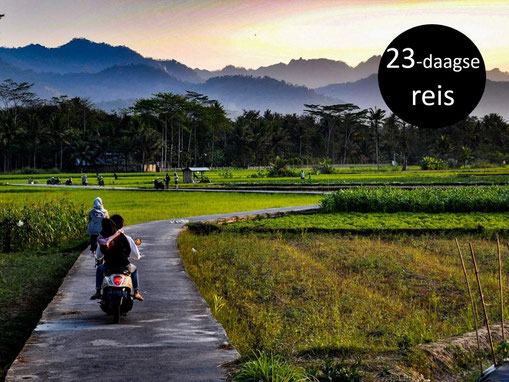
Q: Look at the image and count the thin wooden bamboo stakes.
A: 3